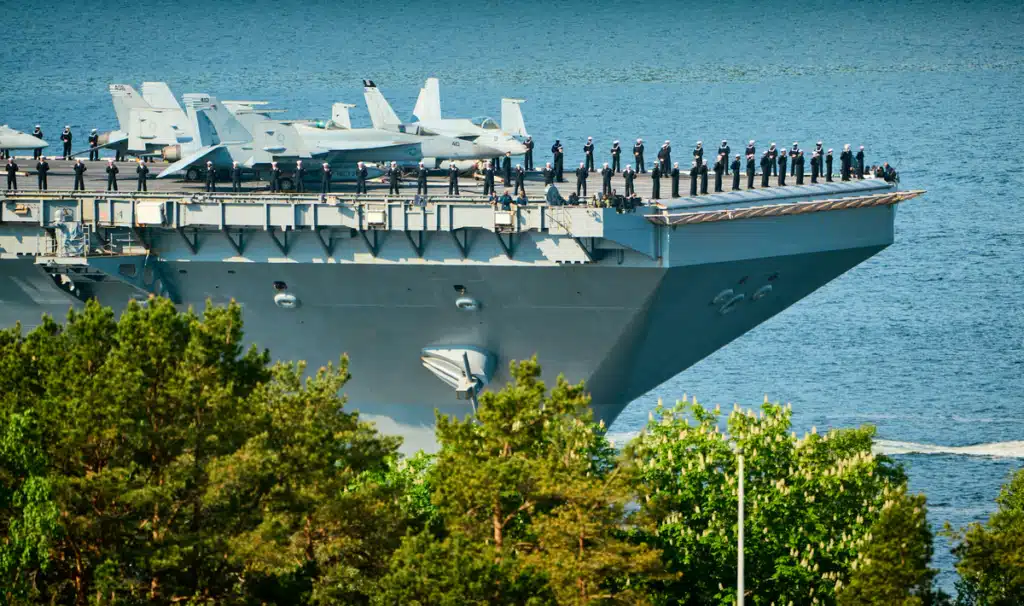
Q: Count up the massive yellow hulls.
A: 0